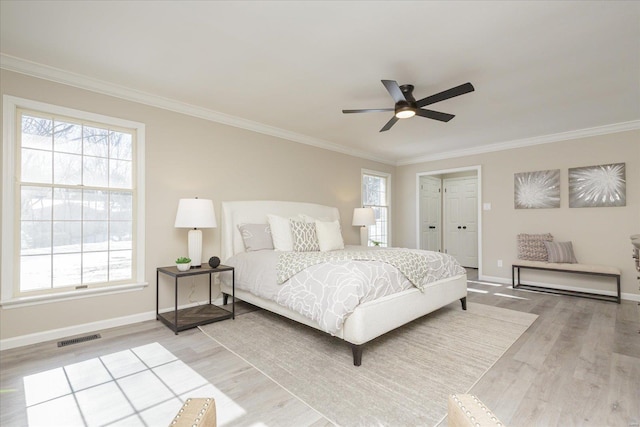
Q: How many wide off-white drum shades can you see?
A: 2